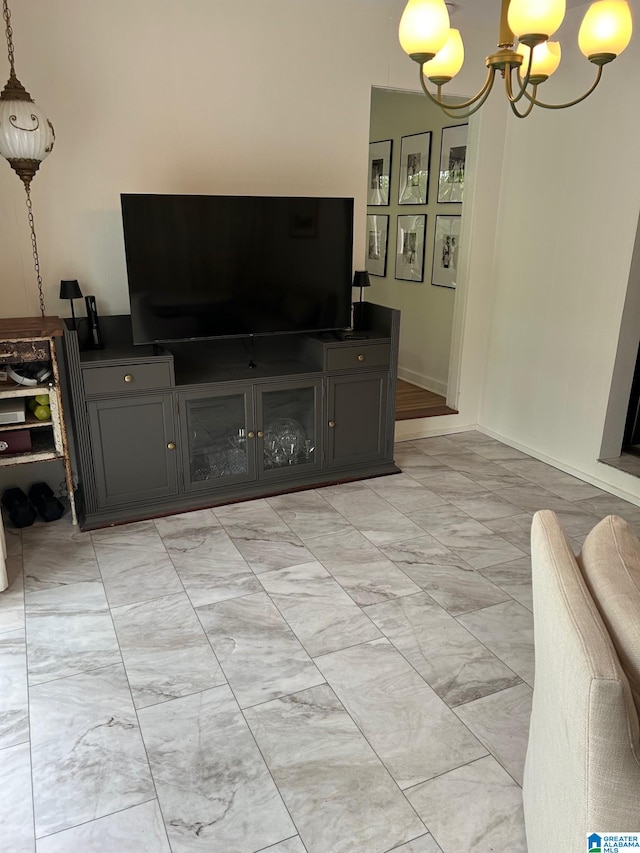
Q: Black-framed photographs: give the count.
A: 6